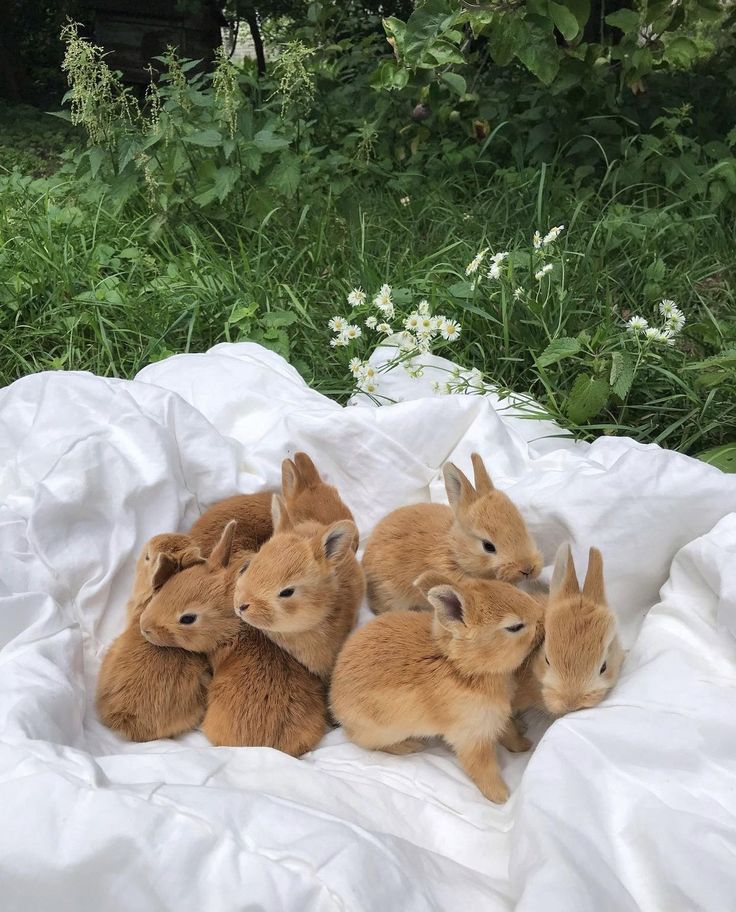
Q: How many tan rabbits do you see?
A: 7